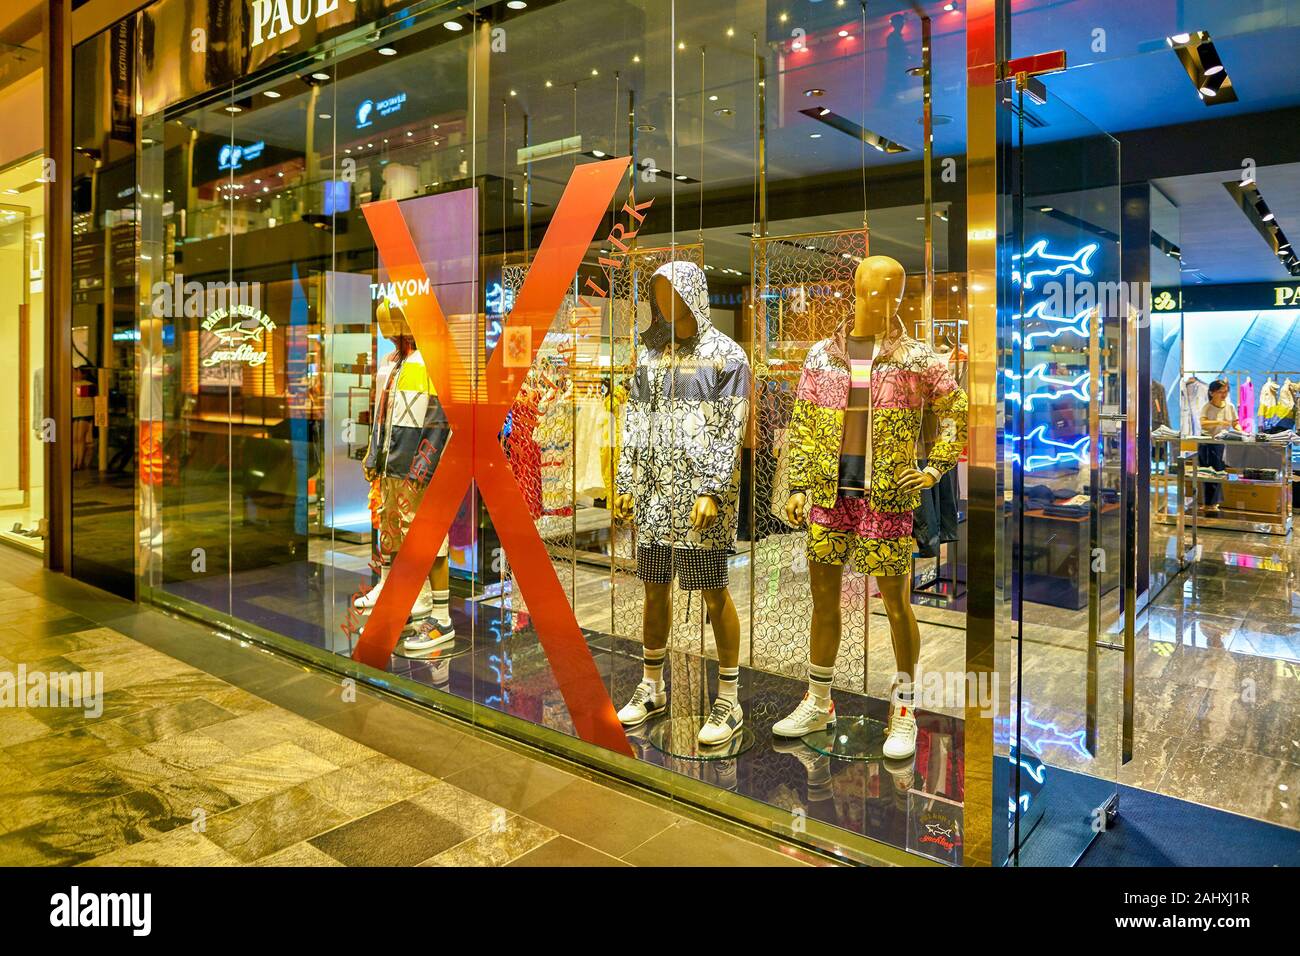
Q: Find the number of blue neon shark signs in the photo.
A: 4